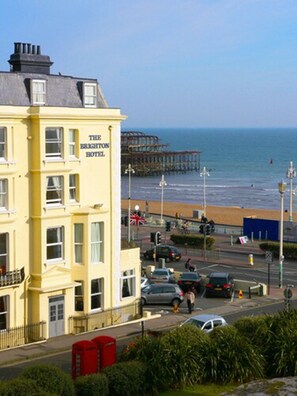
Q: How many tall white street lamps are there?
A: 5